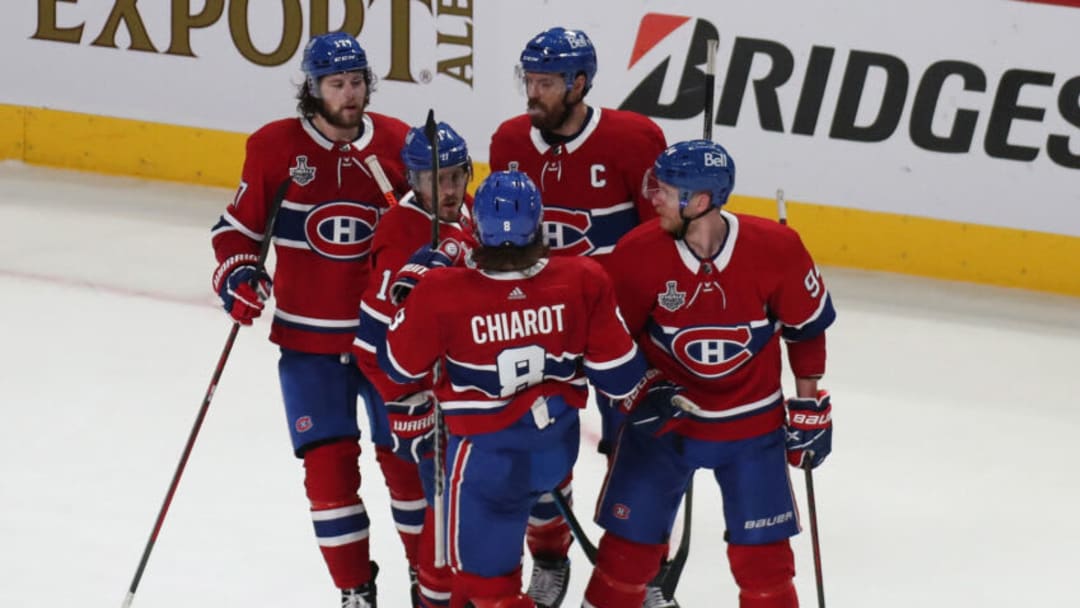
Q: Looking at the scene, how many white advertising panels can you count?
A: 2